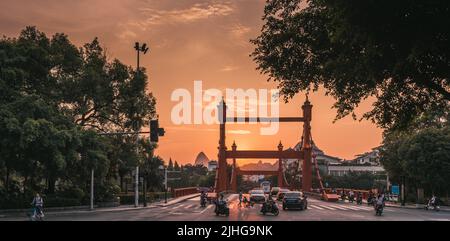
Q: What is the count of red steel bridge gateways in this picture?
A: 2